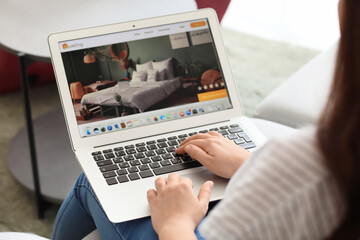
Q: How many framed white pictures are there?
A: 2